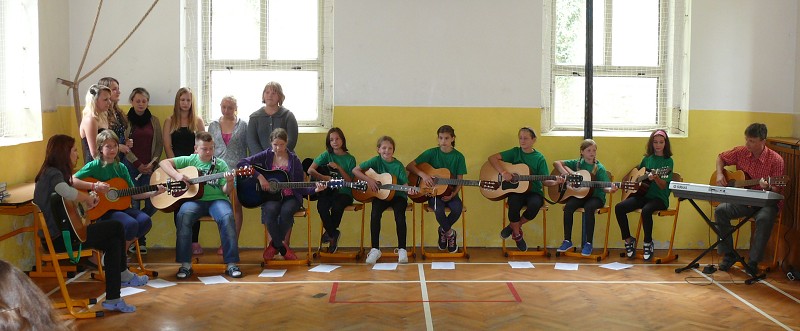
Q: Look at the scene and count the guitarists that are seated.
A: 11